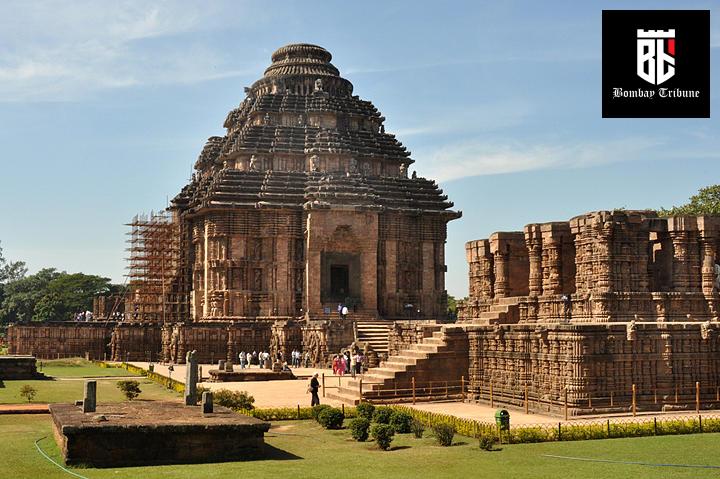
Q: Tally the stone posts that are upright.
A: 3